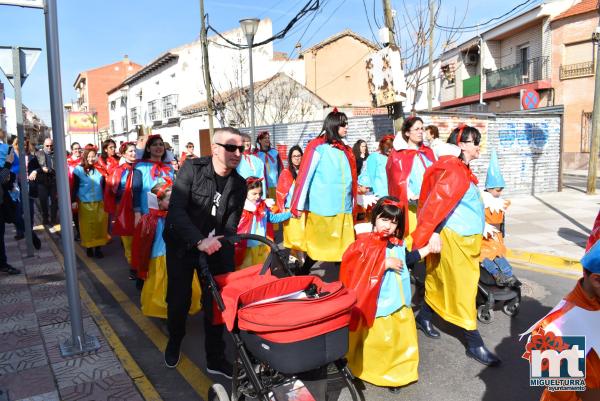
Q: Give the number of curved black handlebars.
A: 1